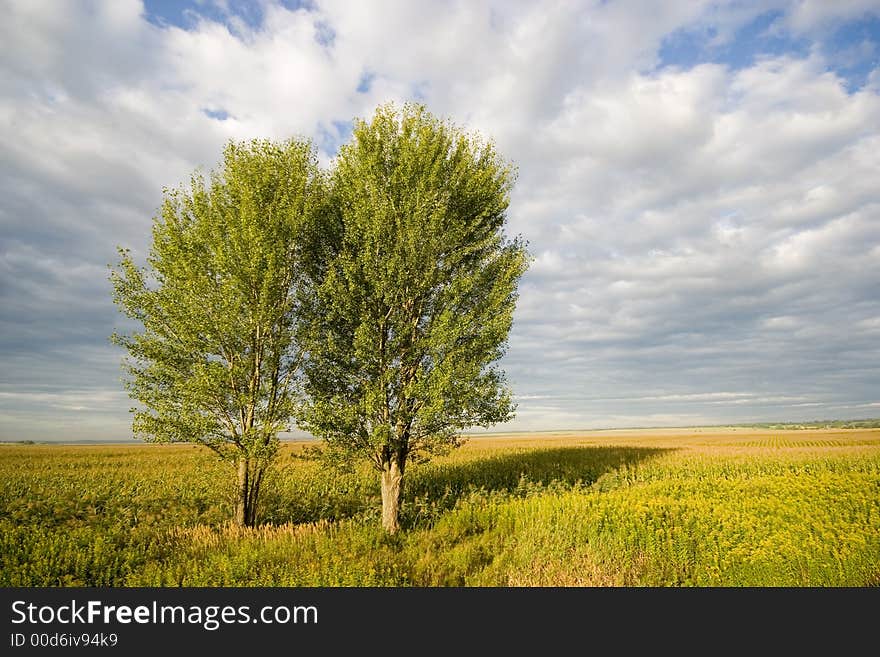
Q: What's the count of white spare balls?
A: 0